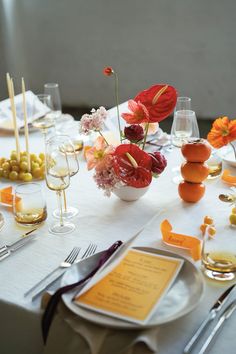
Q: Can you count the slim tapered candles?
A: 3